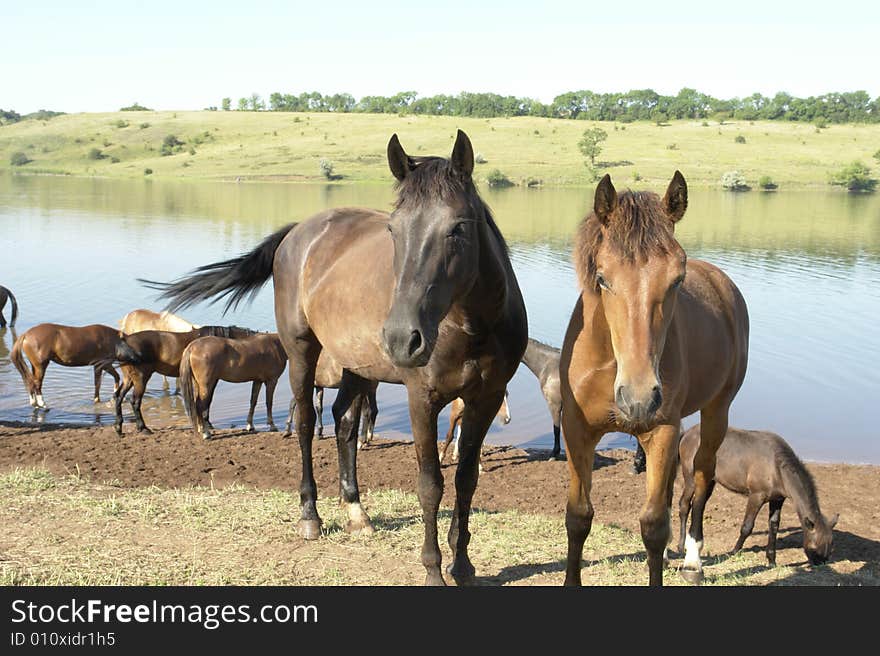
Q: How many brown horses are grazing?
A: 1